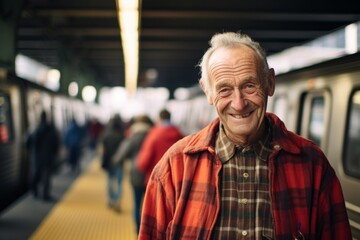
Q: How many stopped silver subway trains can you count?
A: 2